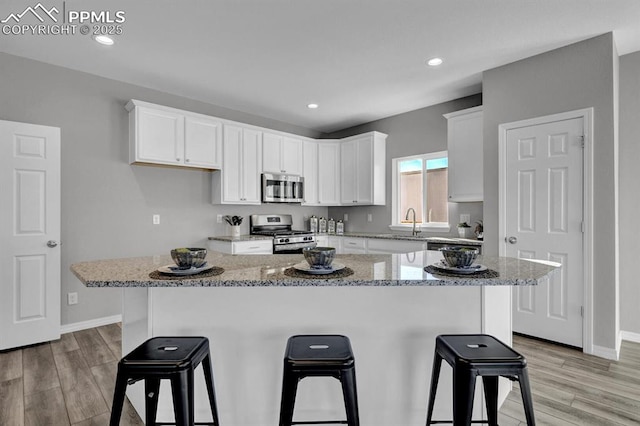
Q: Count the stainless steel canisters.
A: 4